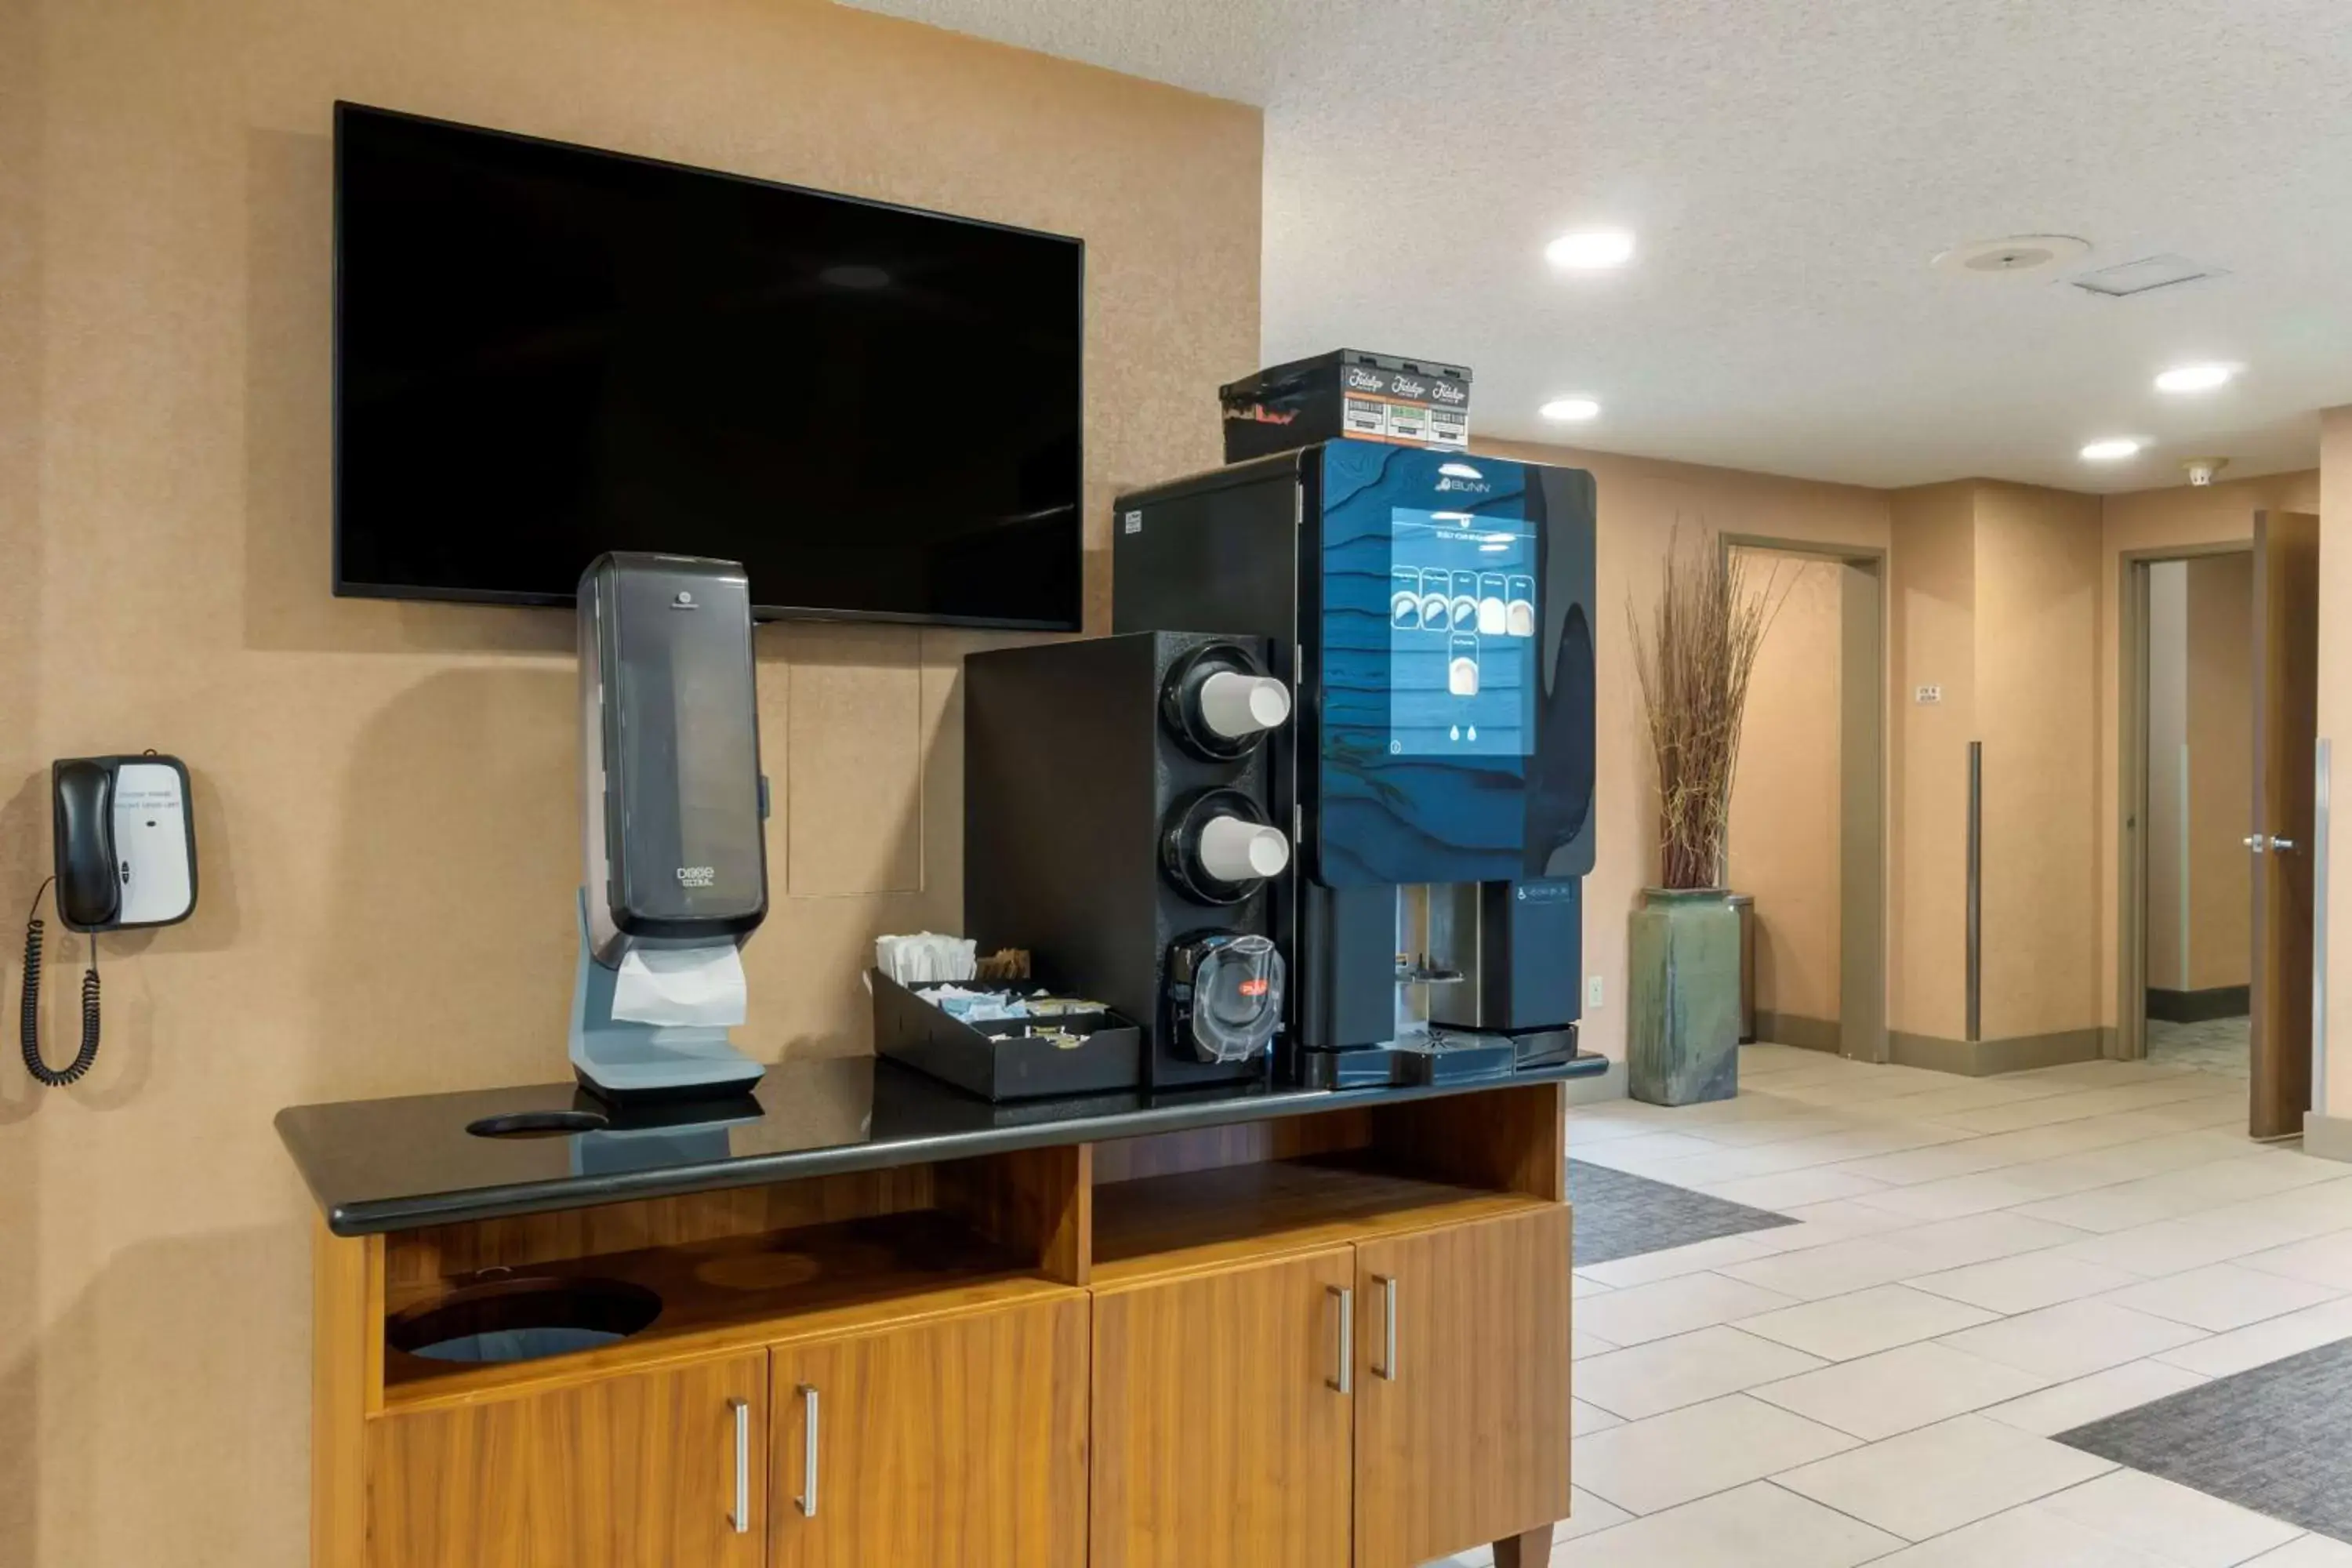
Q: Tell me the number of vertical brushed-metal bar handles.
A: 4